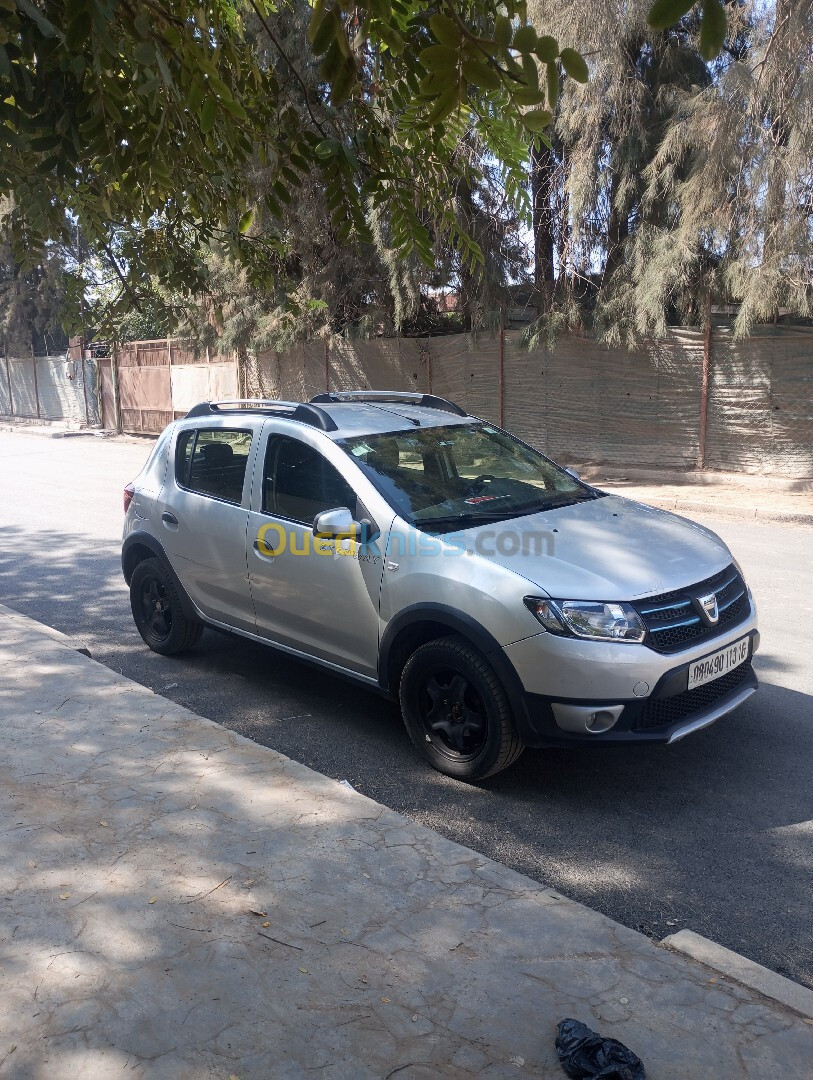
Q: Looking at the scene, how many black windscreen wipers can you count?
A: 2